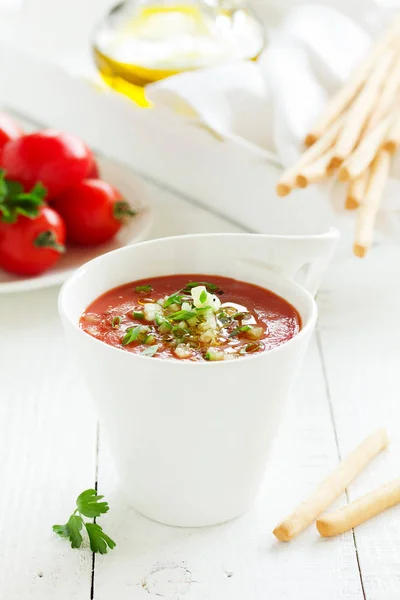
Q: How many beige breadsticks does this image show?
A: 10